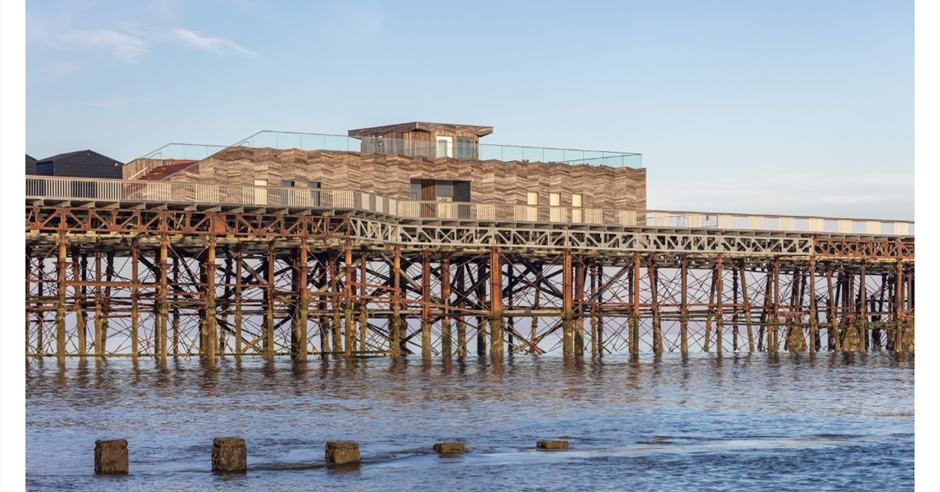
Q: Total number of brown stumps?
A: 5